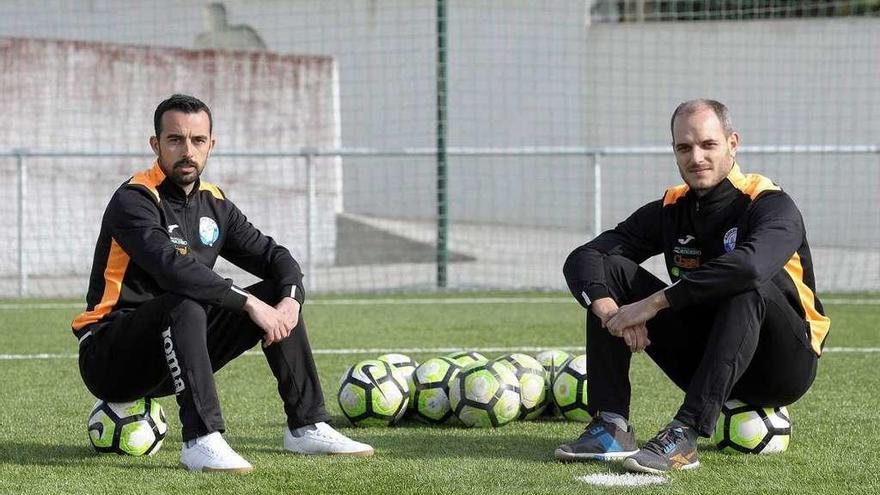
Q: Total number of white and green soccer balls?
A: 10